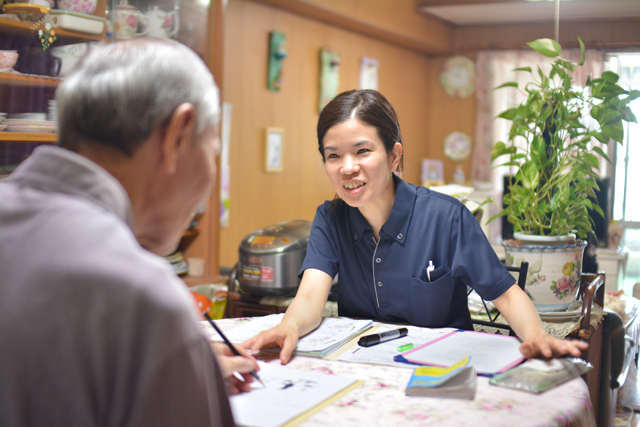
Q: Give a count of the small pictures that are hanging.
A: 4